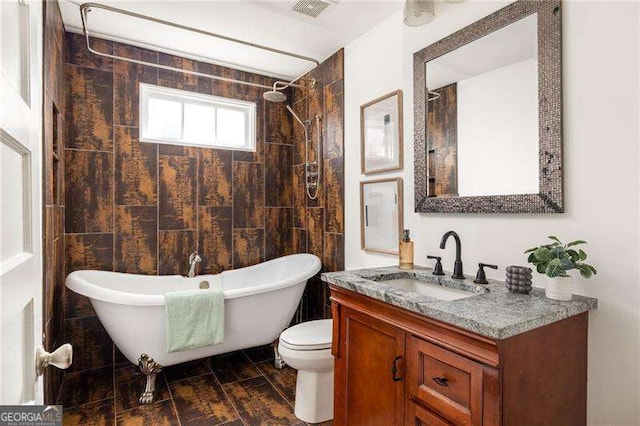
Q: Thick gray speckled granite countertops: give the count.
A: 1